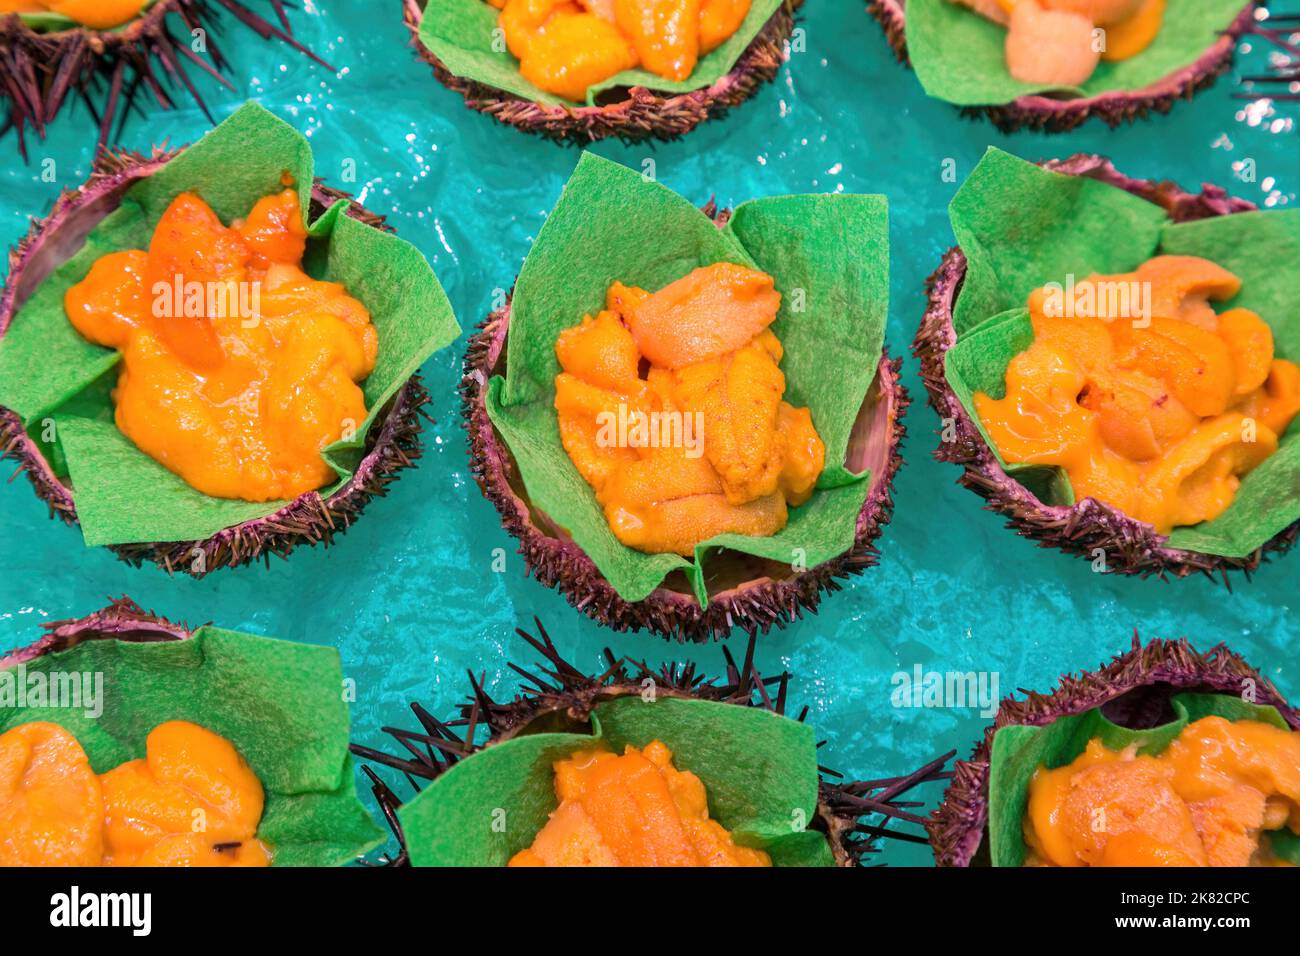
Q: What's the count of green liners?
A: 9